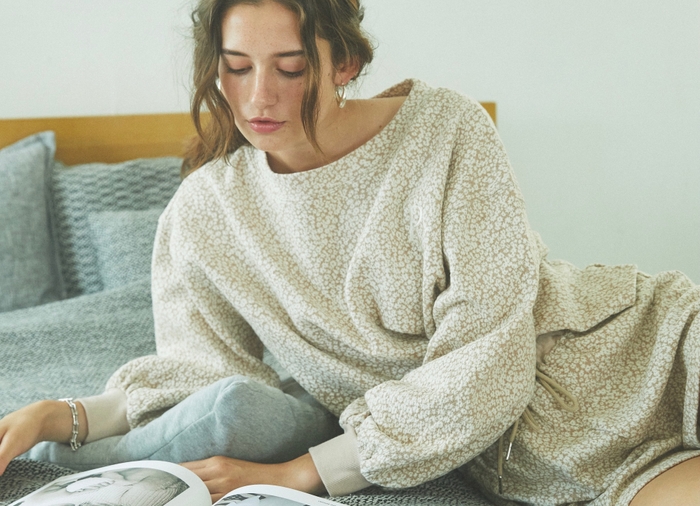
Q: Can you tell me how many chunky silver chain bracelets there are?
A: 1